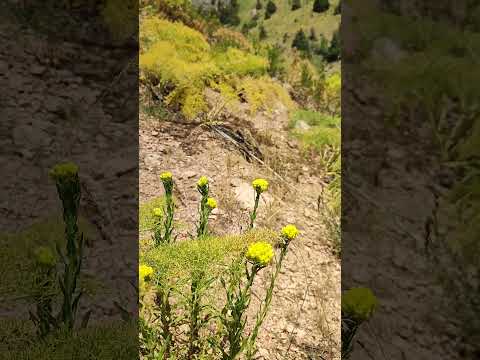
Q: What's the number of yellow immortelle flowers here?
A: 8